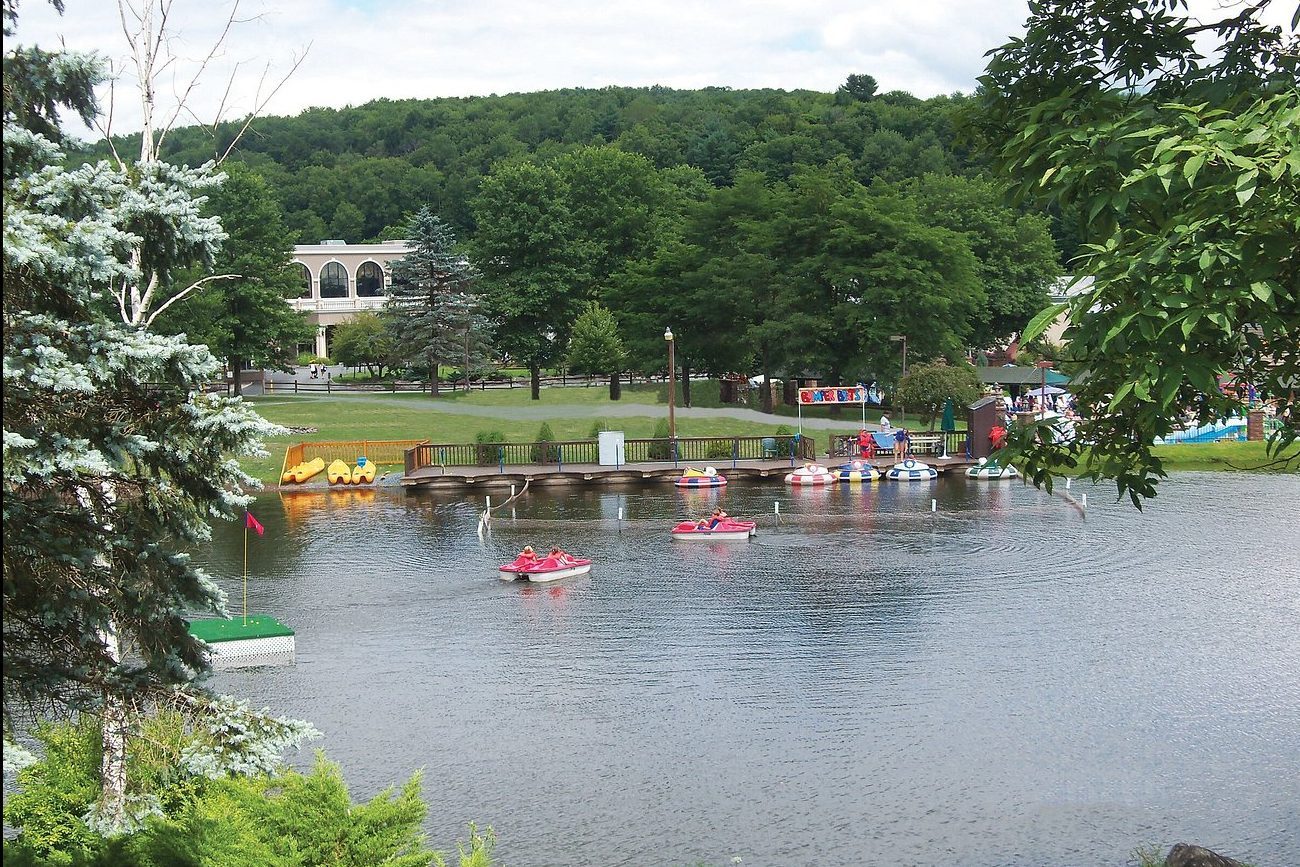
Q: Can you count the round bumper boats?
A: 5